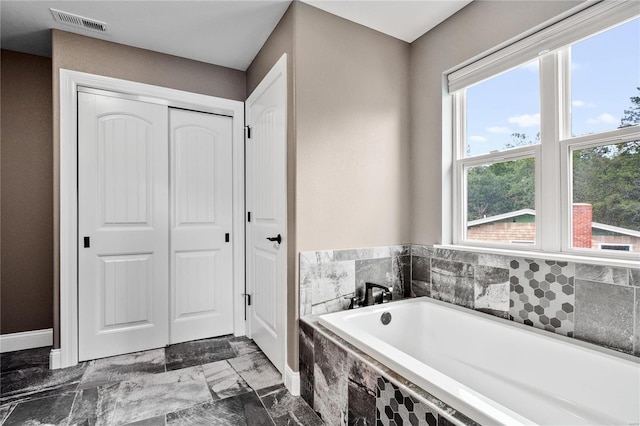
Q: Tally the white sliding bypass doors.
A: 2